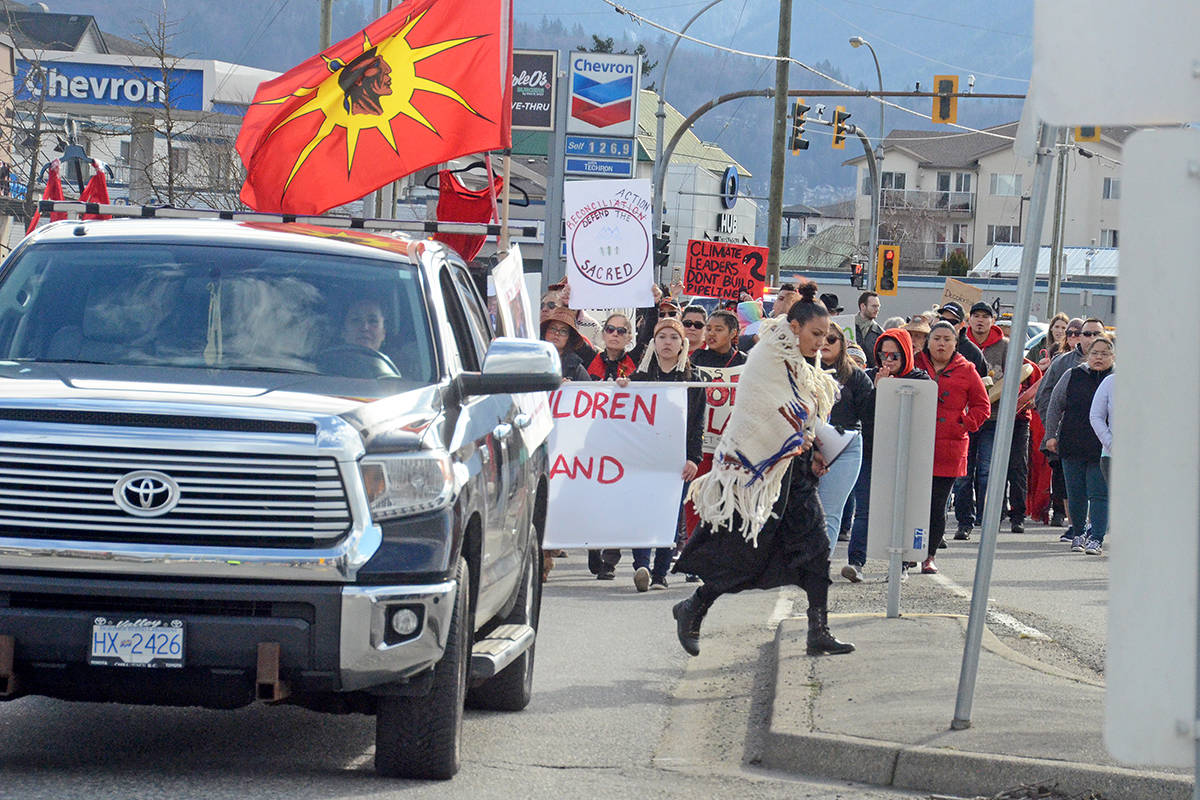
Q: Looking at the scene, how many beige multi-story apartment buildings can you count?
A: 1